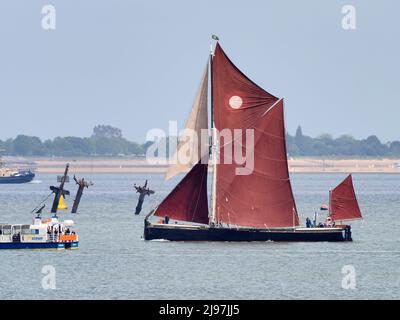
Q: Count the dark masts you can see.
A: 3